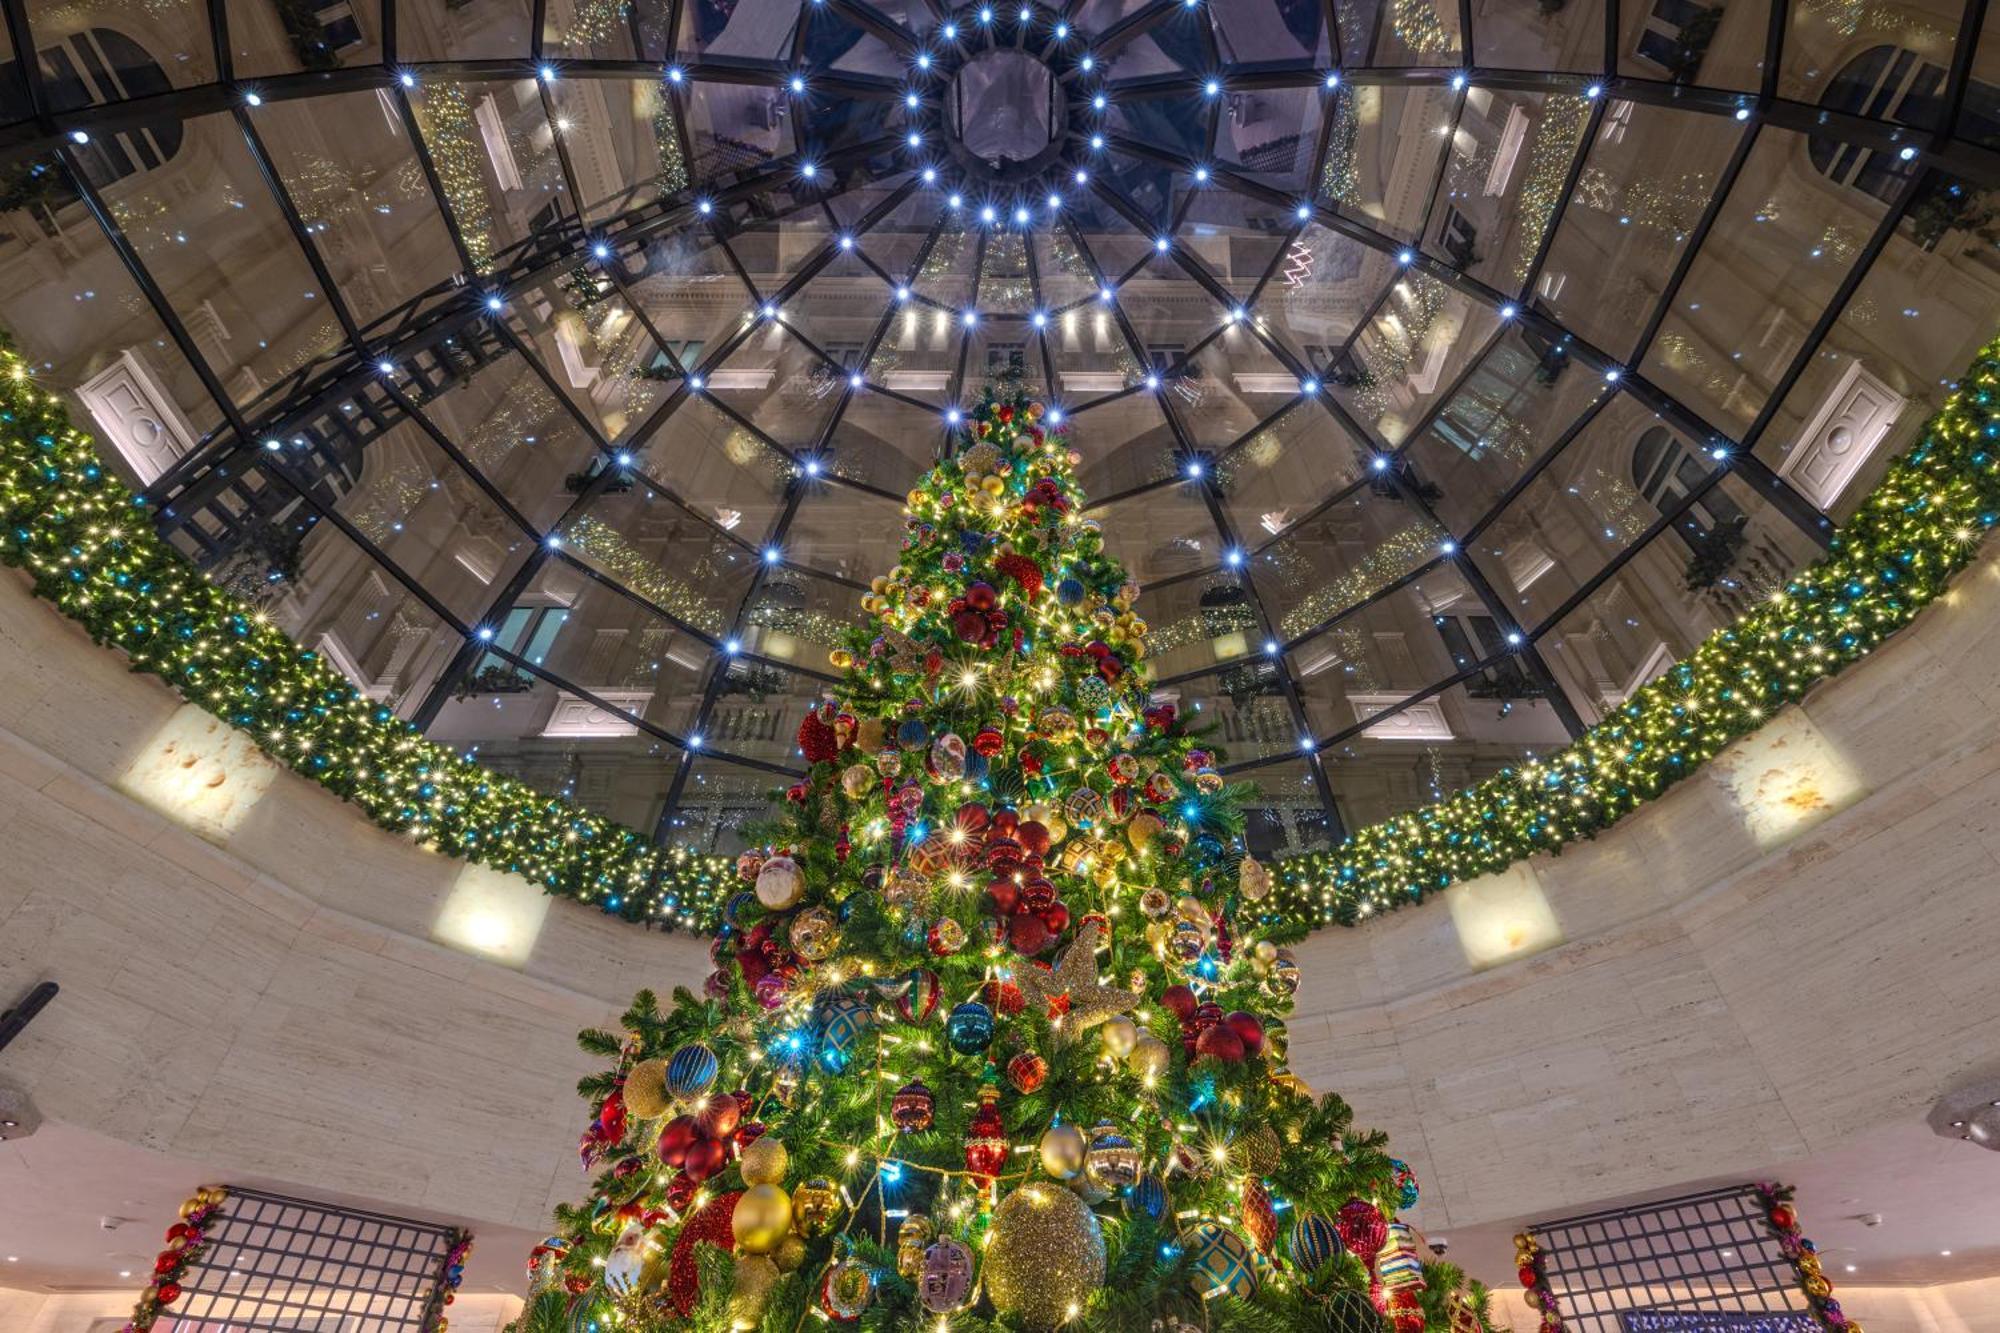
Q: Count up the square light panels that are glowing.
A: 4